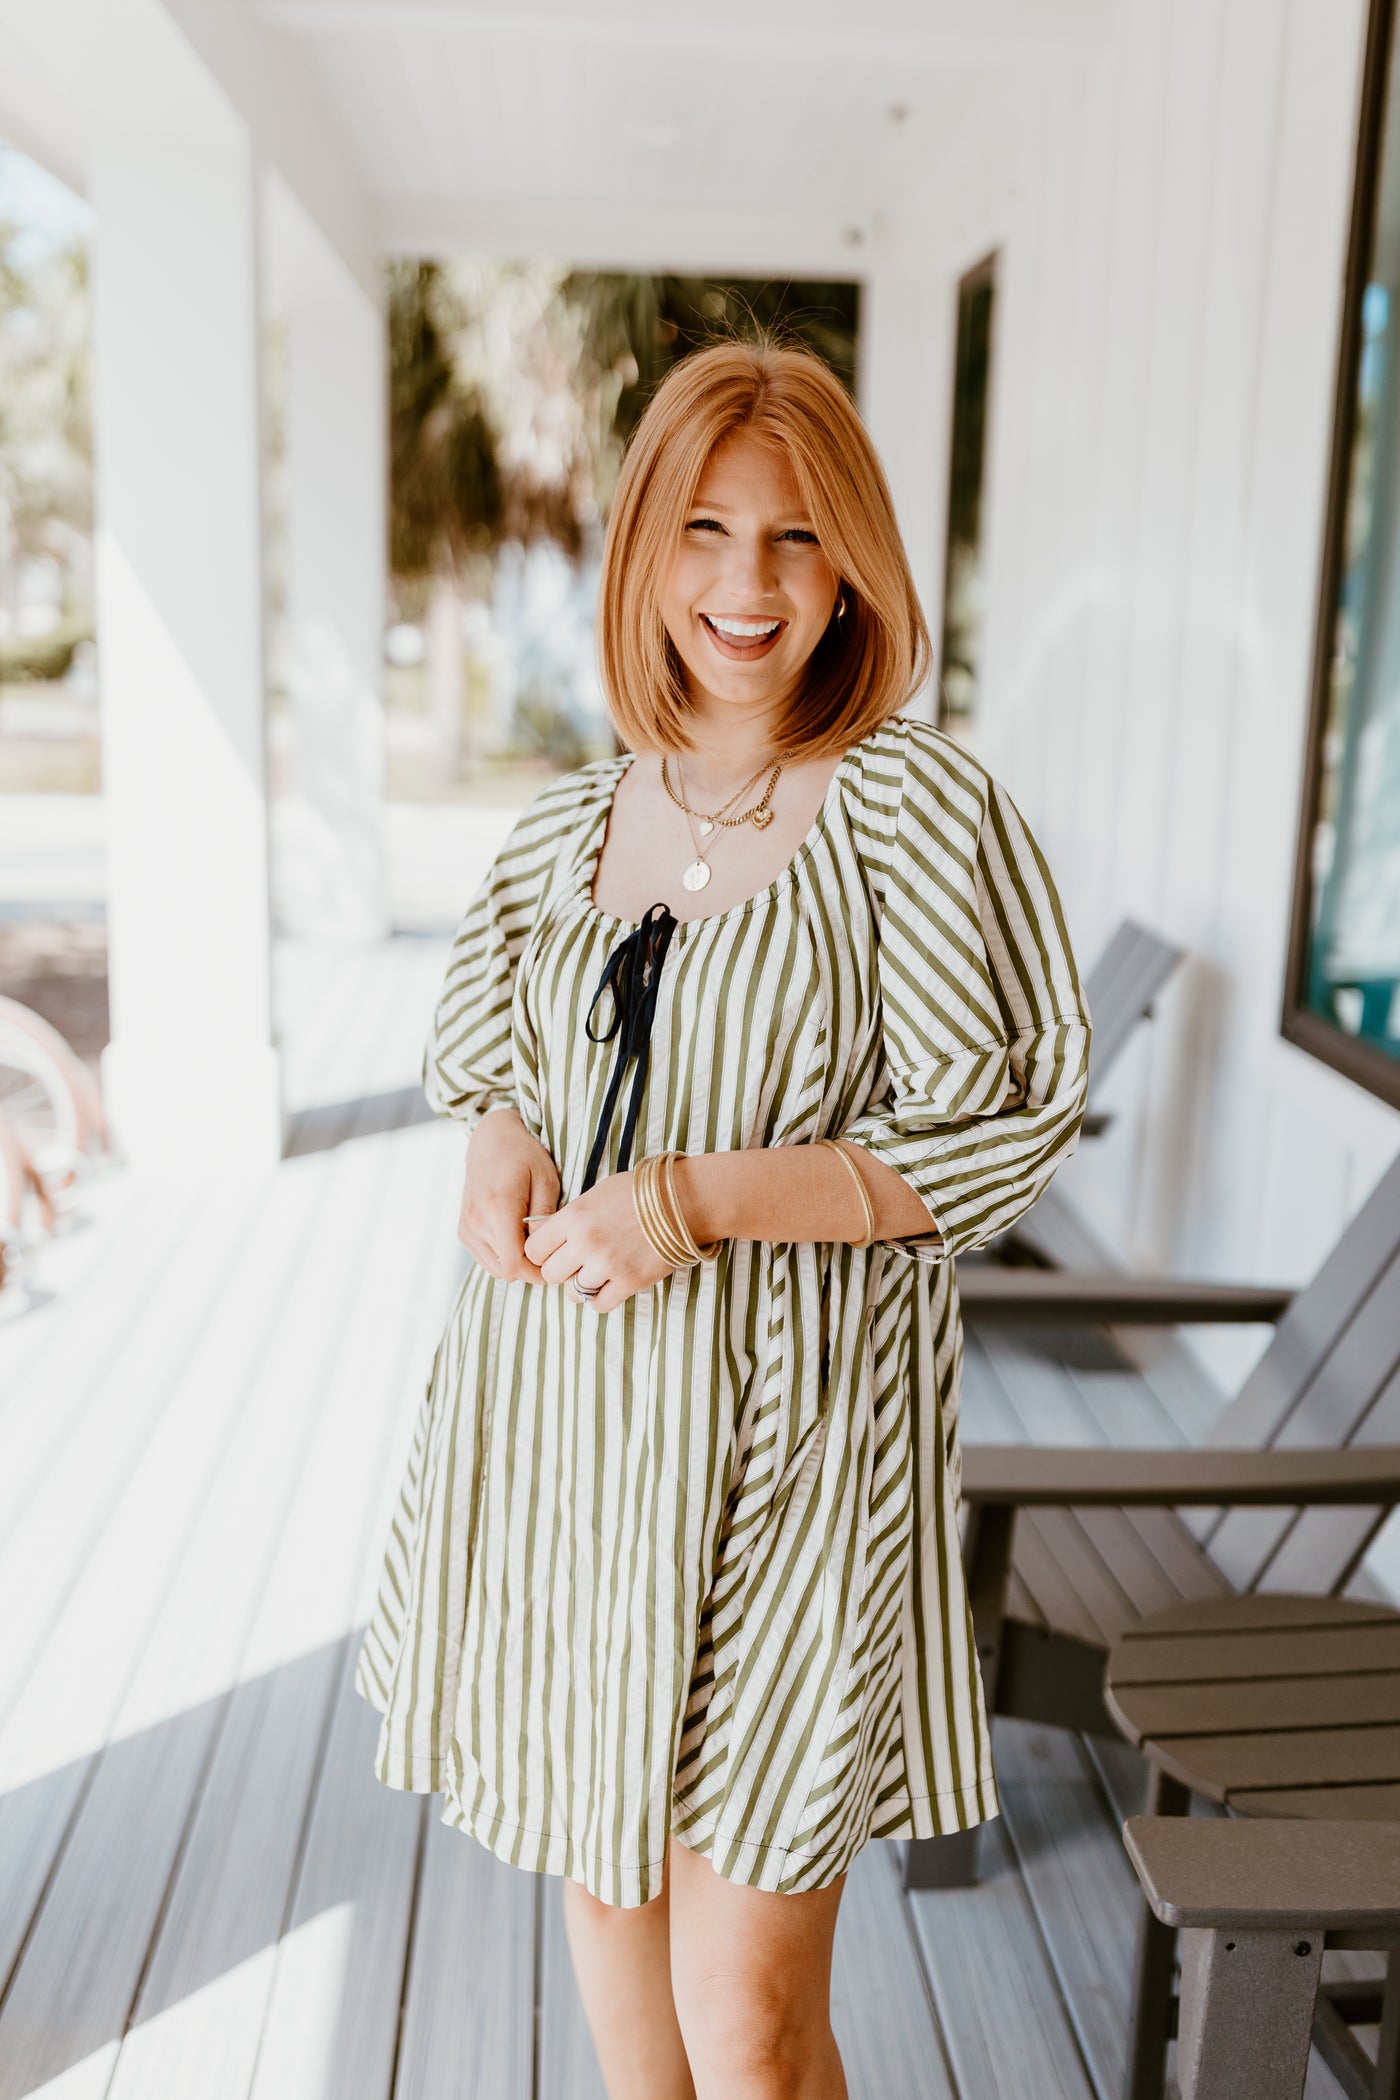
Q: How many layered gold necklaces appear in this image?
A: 3